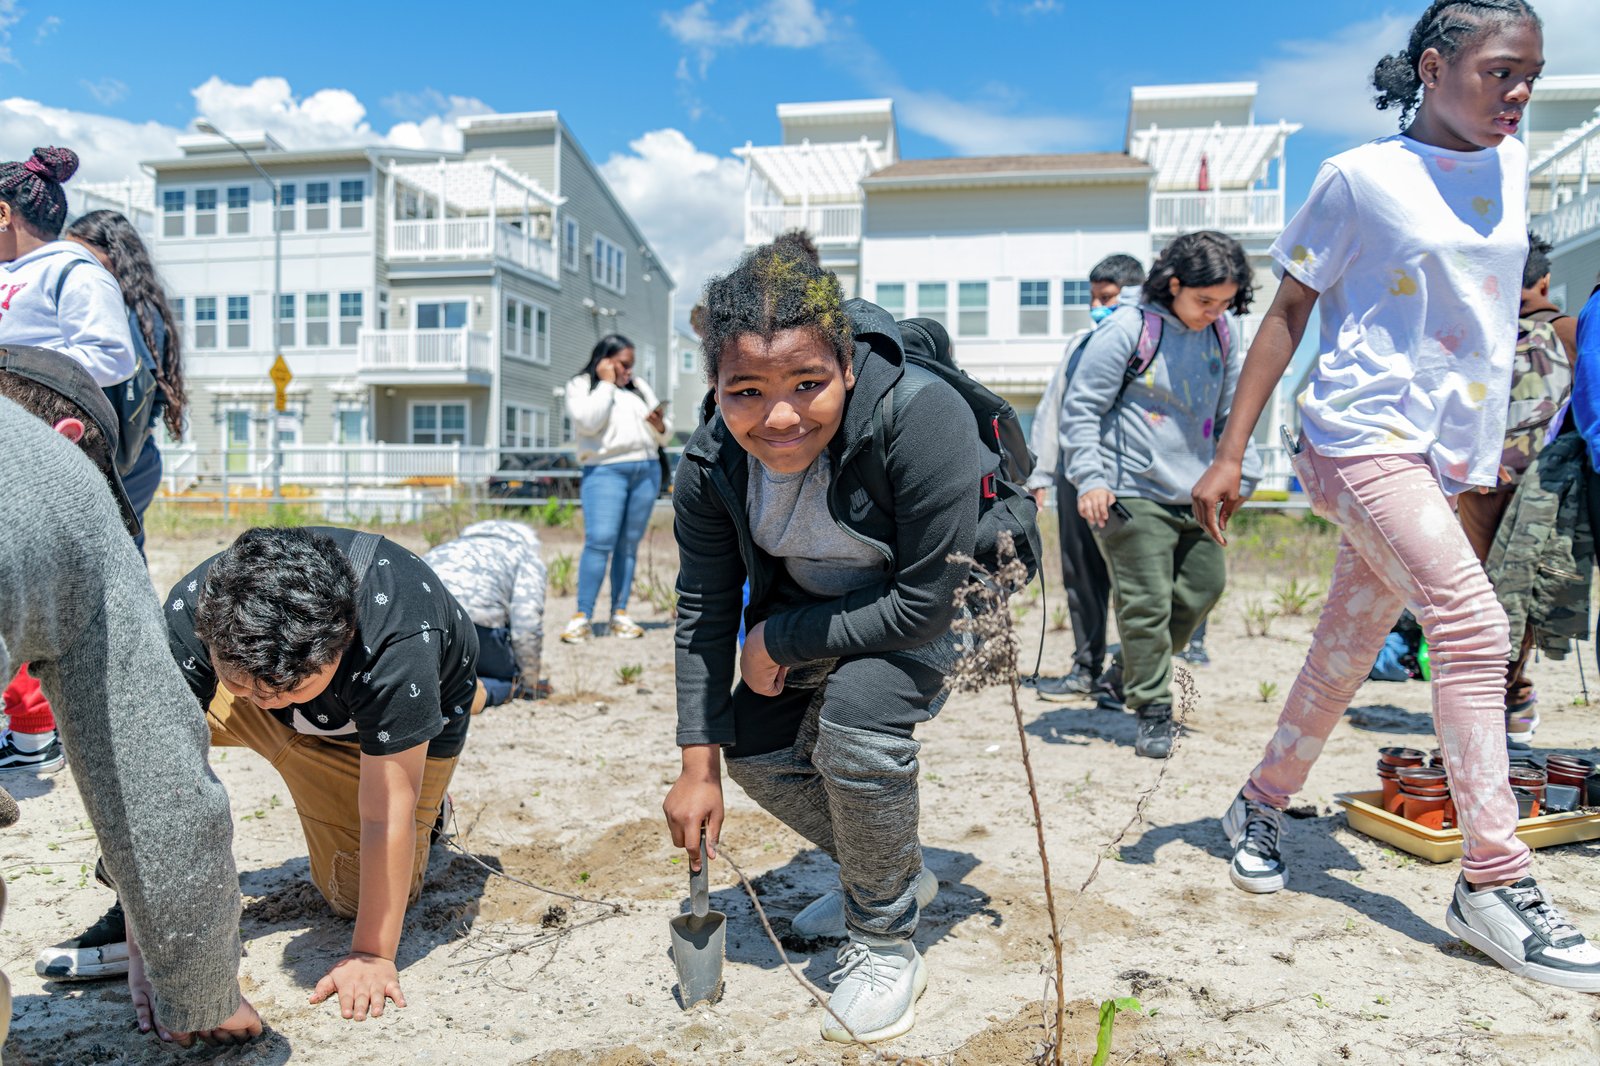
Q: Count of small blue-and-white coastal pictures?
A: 0